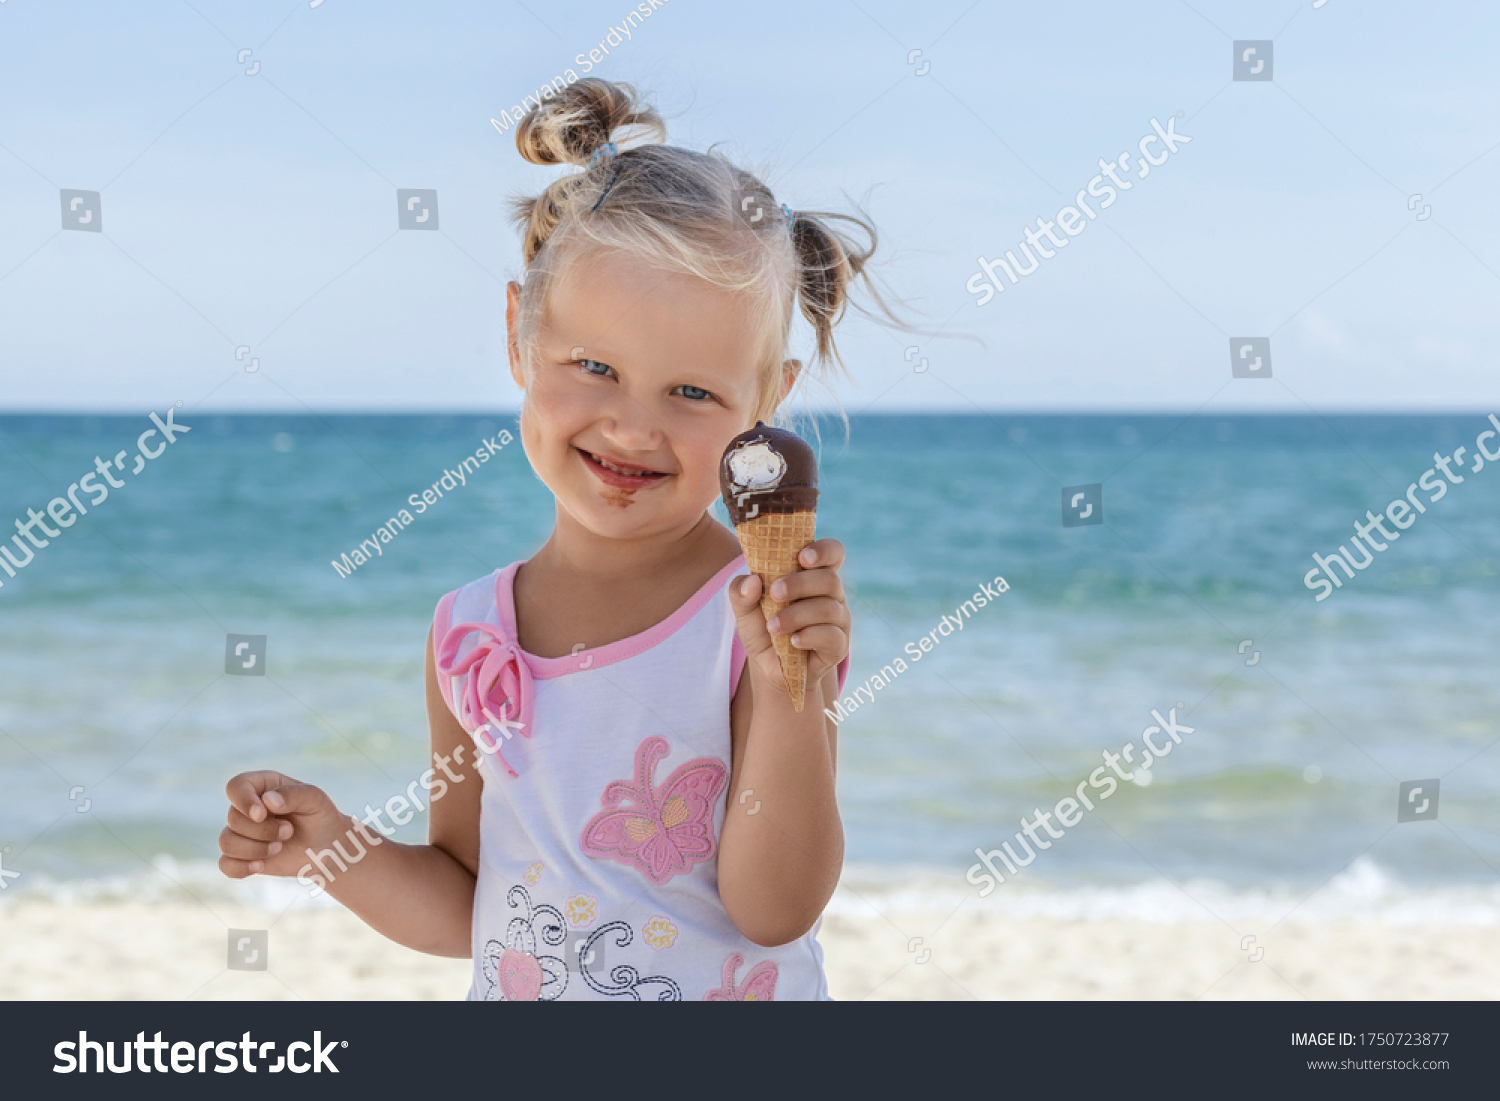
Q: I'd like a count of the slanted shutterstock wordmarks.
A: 5